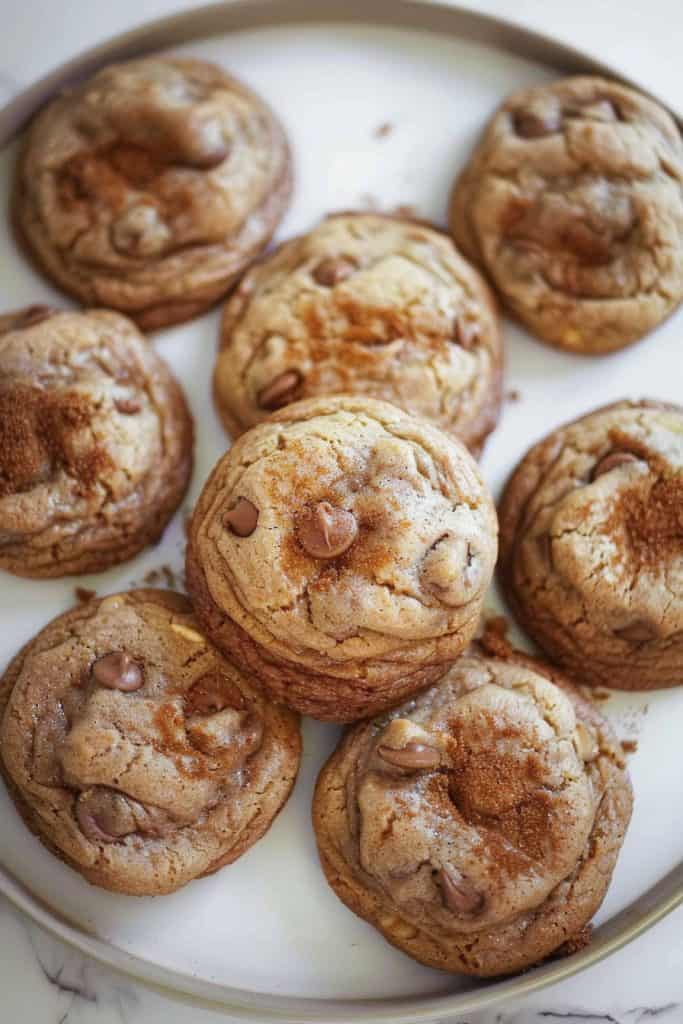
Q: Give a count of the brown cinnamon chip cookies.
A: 8